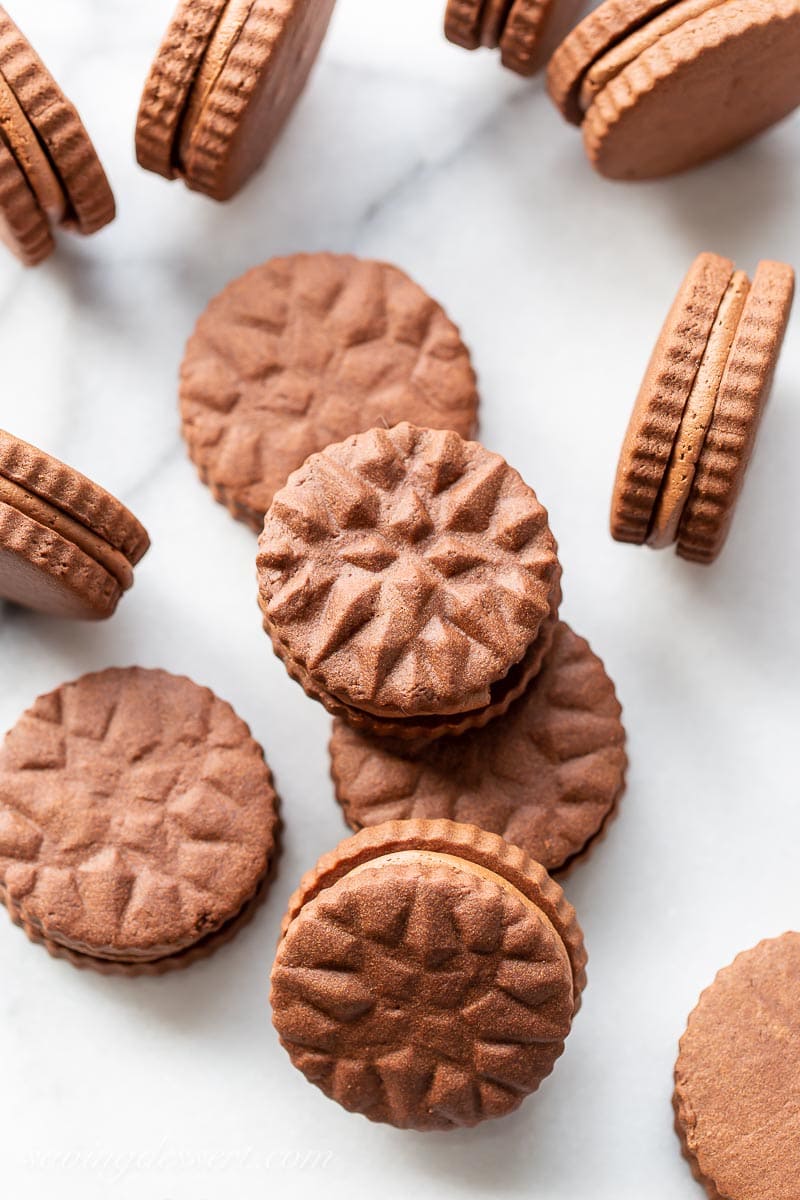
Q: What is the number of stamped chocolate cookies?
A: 5